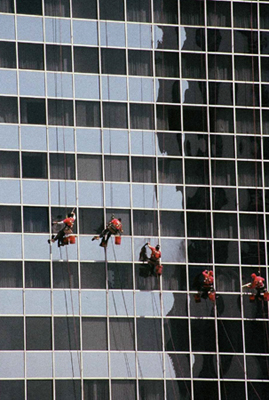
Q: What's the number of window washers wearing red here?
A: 5